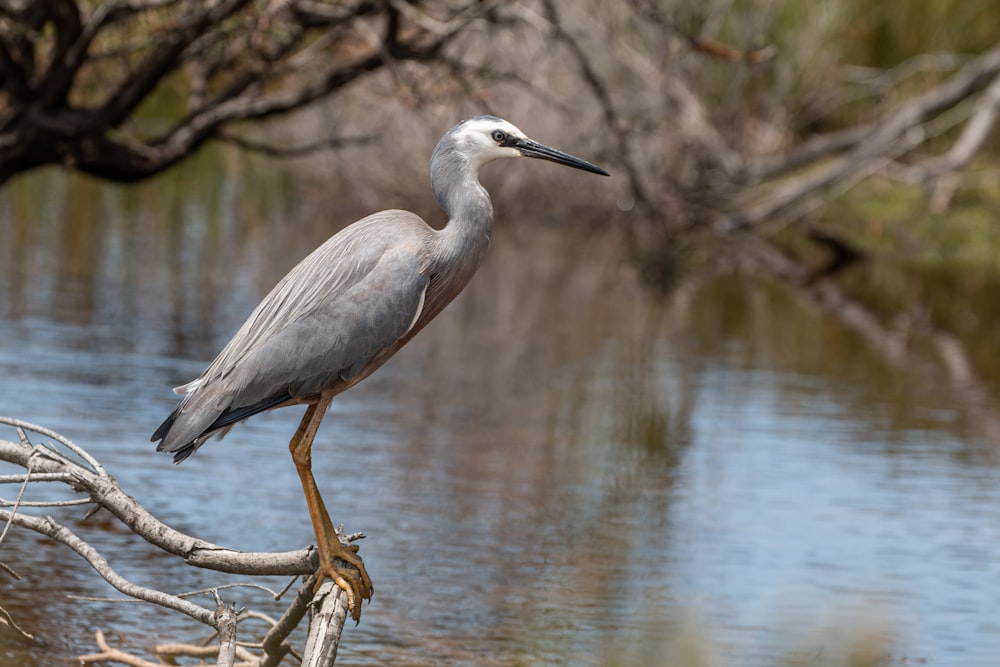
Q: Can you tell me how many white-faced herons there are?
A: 1